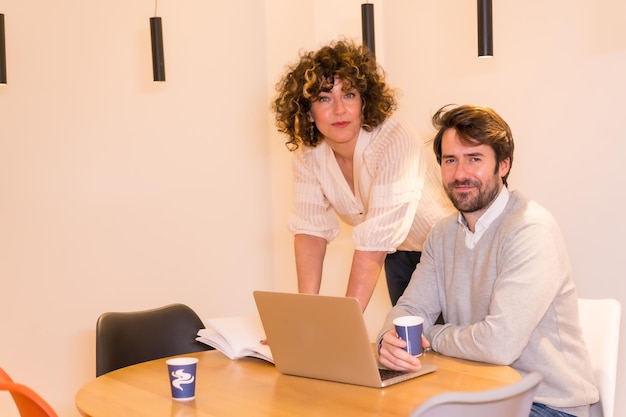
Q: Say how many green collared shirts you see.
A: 0